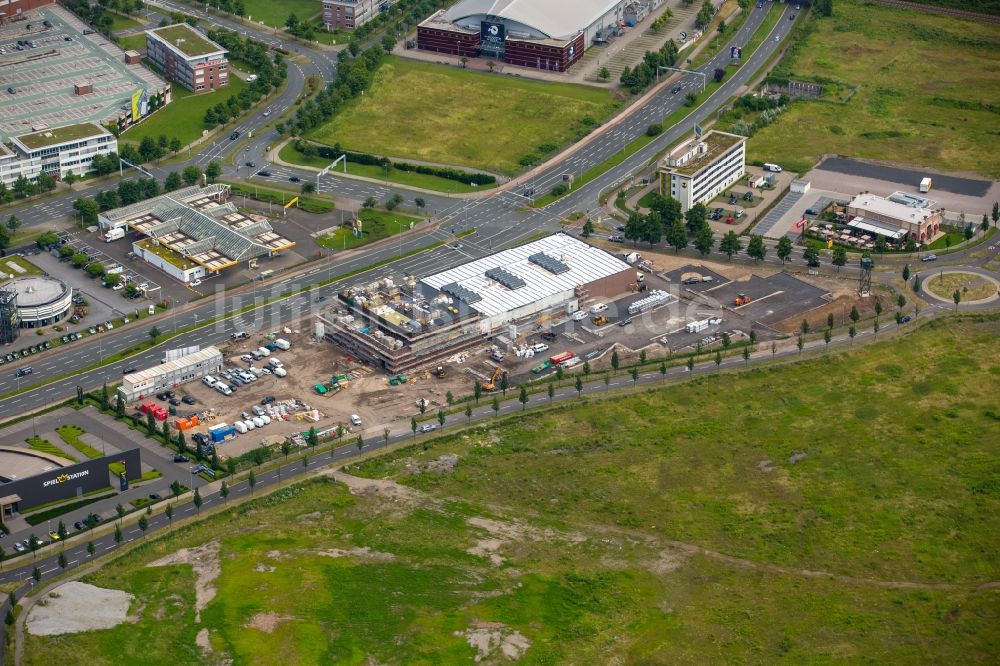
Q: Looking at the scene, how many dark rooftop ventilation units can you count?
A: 3